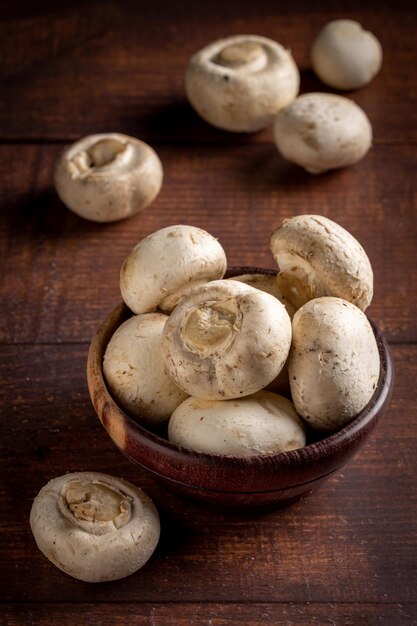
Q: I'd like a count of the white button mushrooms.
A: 12